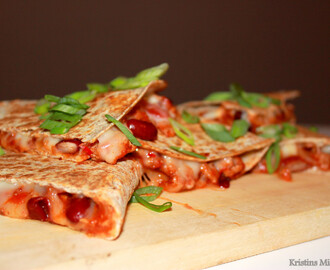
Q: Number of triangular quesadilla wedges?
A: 5